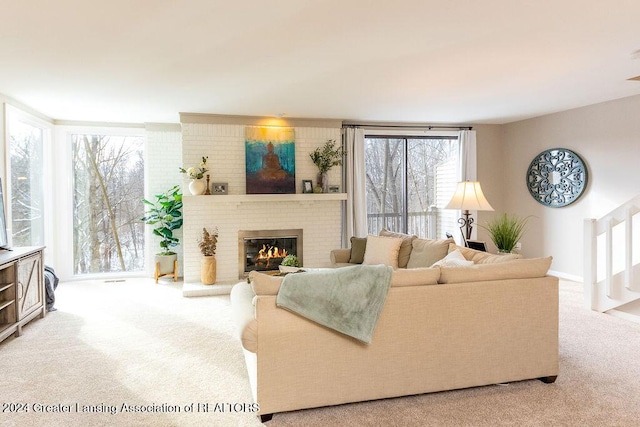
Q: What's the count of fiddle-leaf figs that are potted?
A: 1